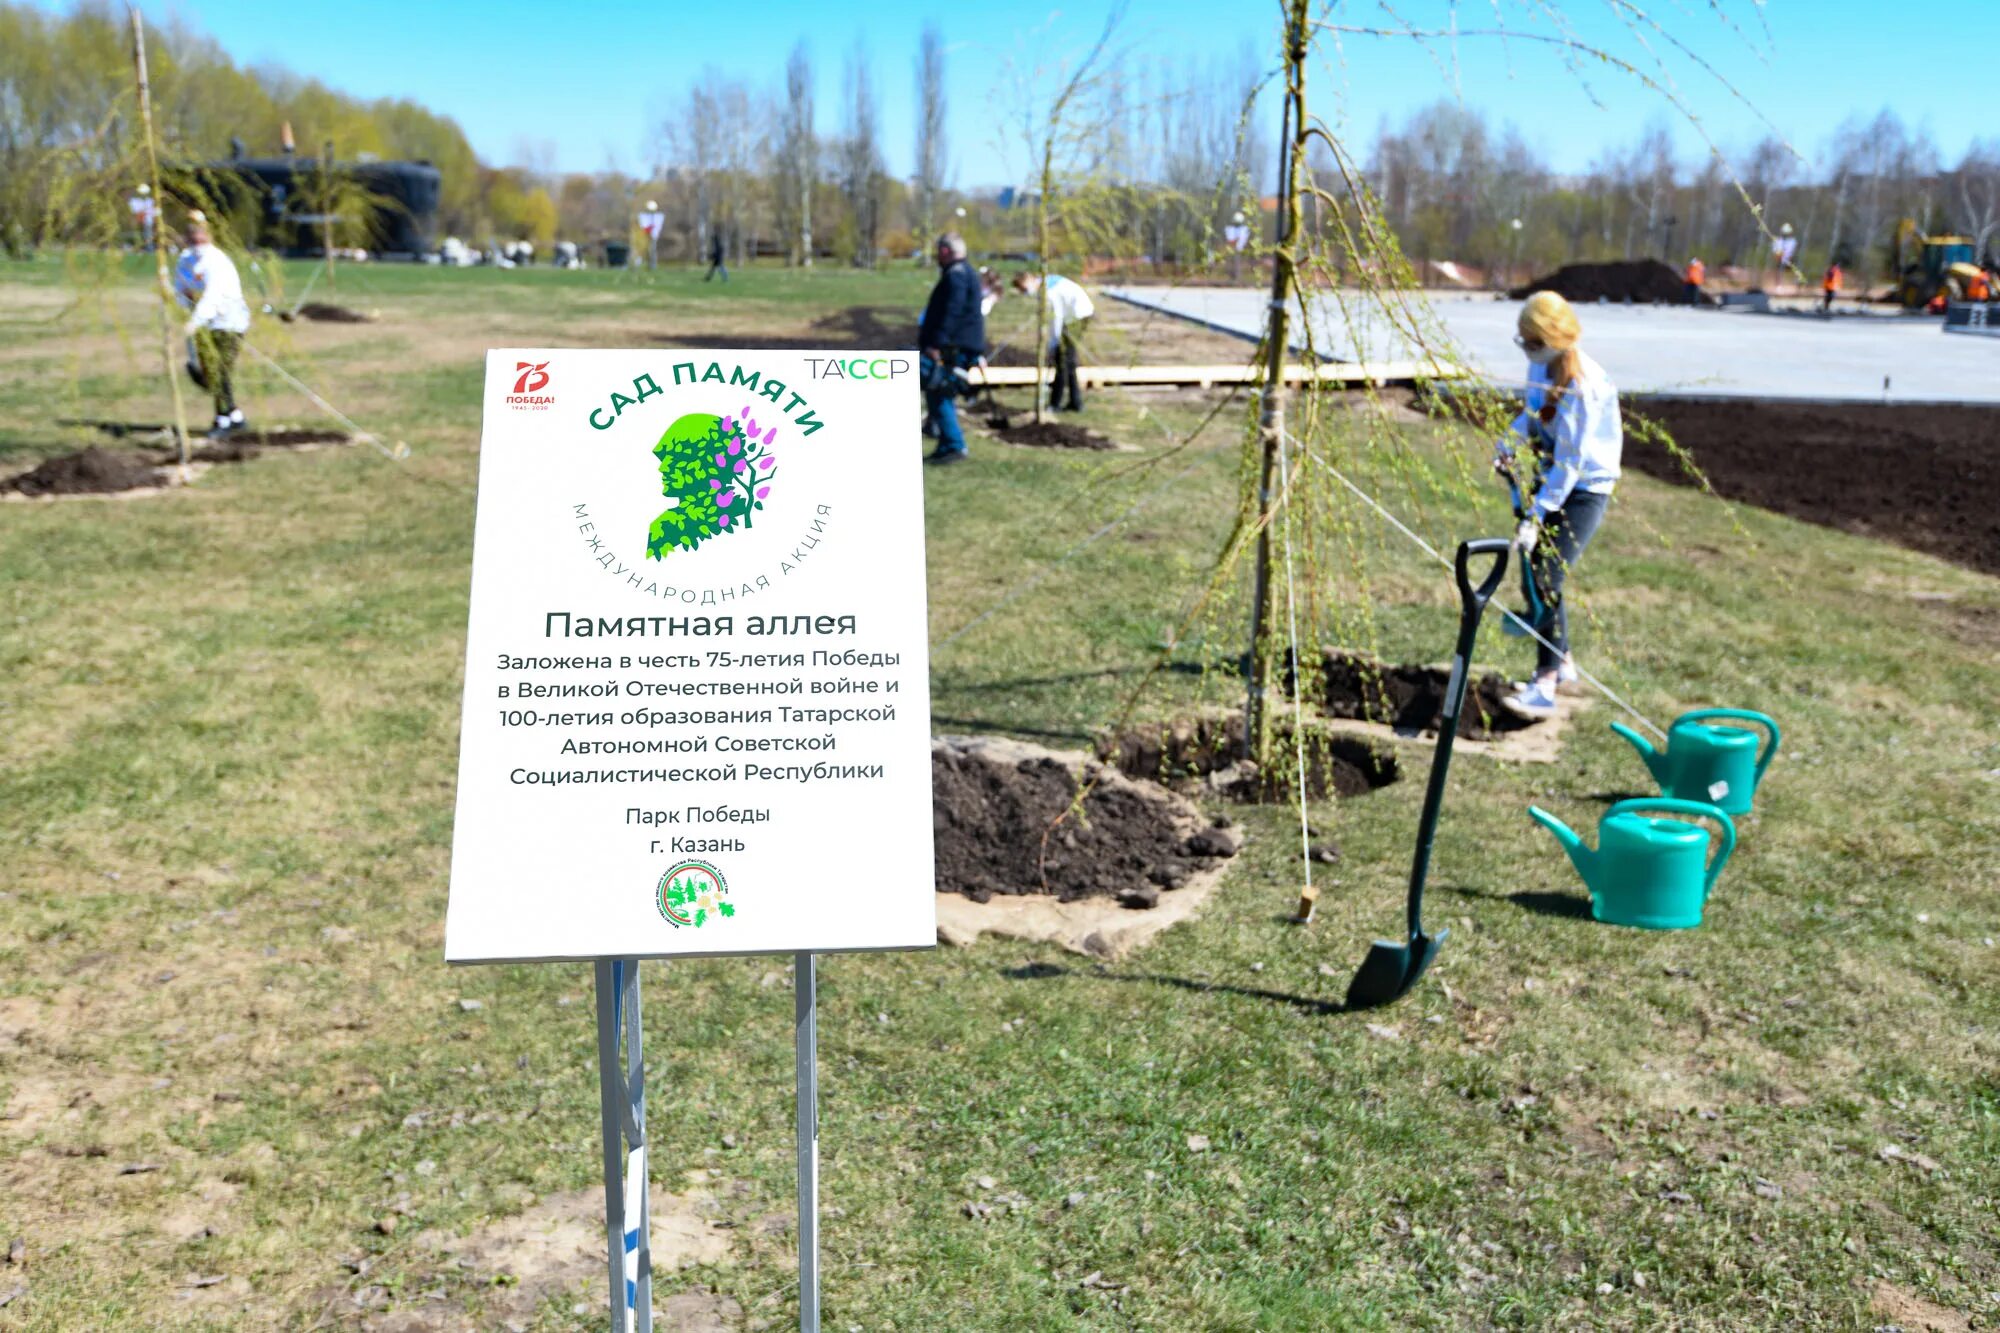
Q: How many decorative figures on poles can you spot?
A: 4